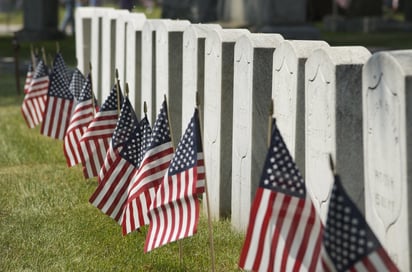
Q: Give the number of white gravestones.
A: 13